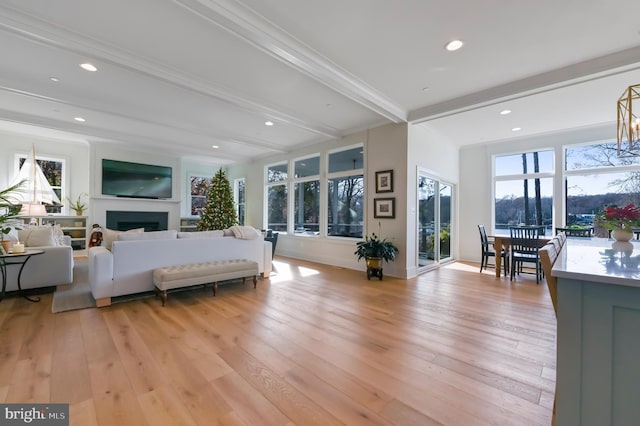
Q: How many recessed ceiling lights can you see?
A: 7